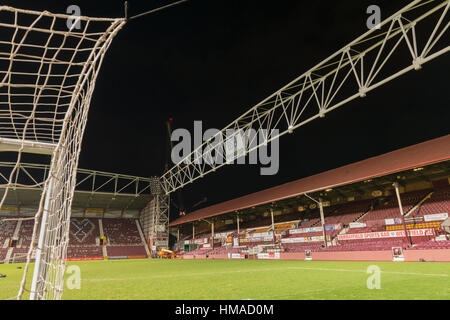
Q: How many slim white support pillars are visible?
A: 7